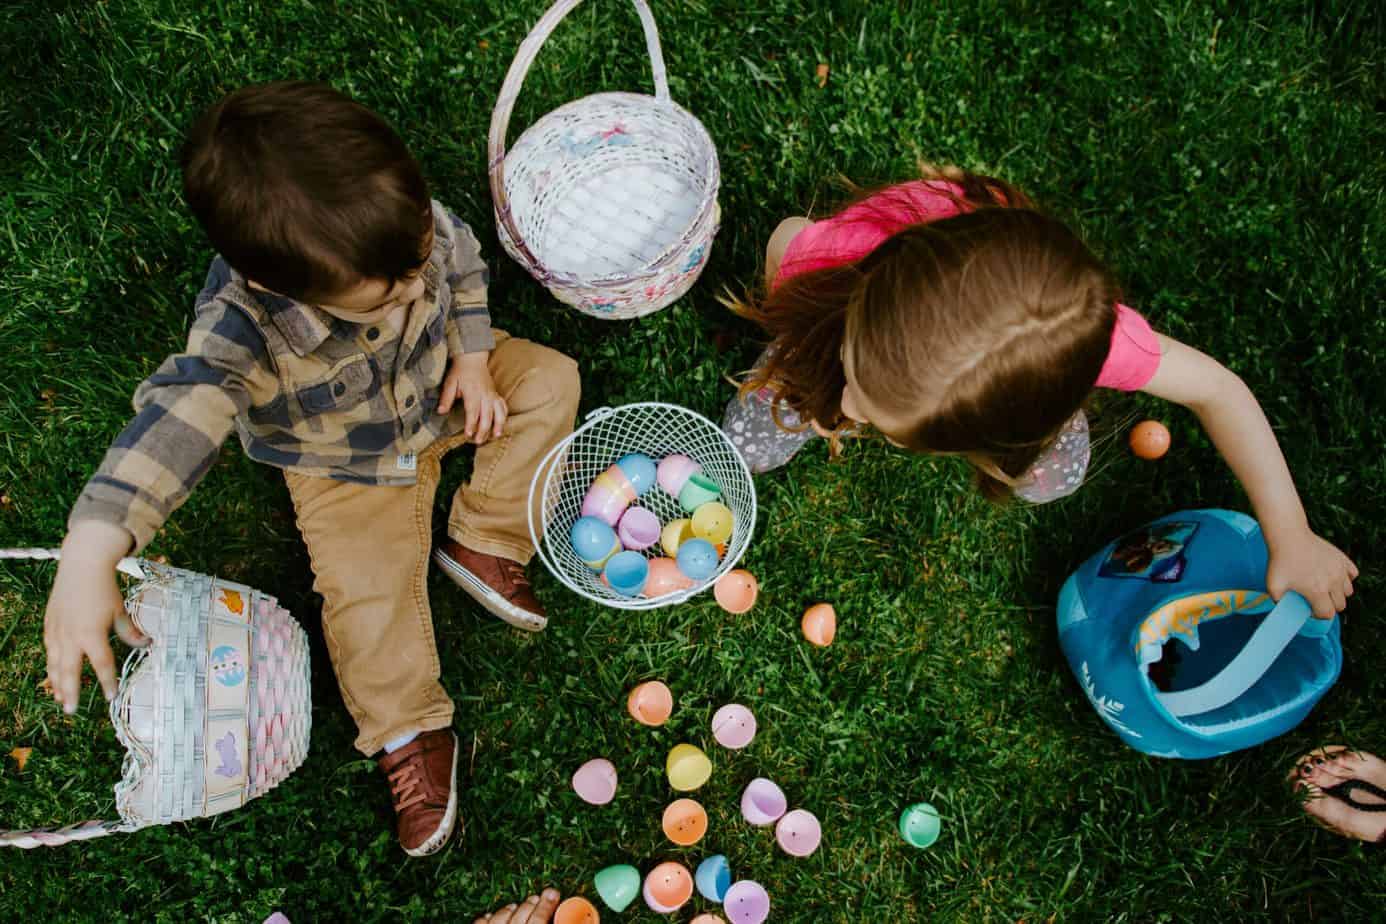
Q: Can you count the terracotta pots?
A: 0